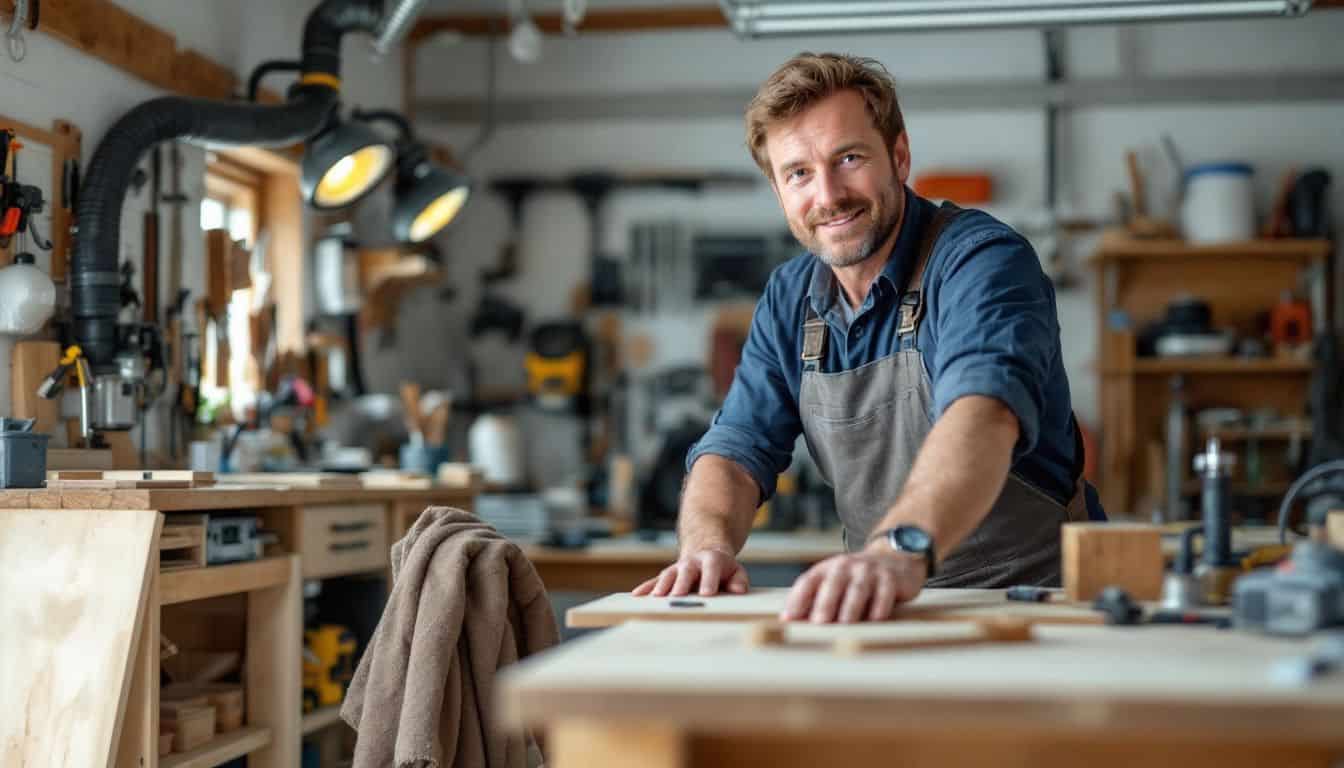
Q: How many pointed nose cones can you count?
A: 0